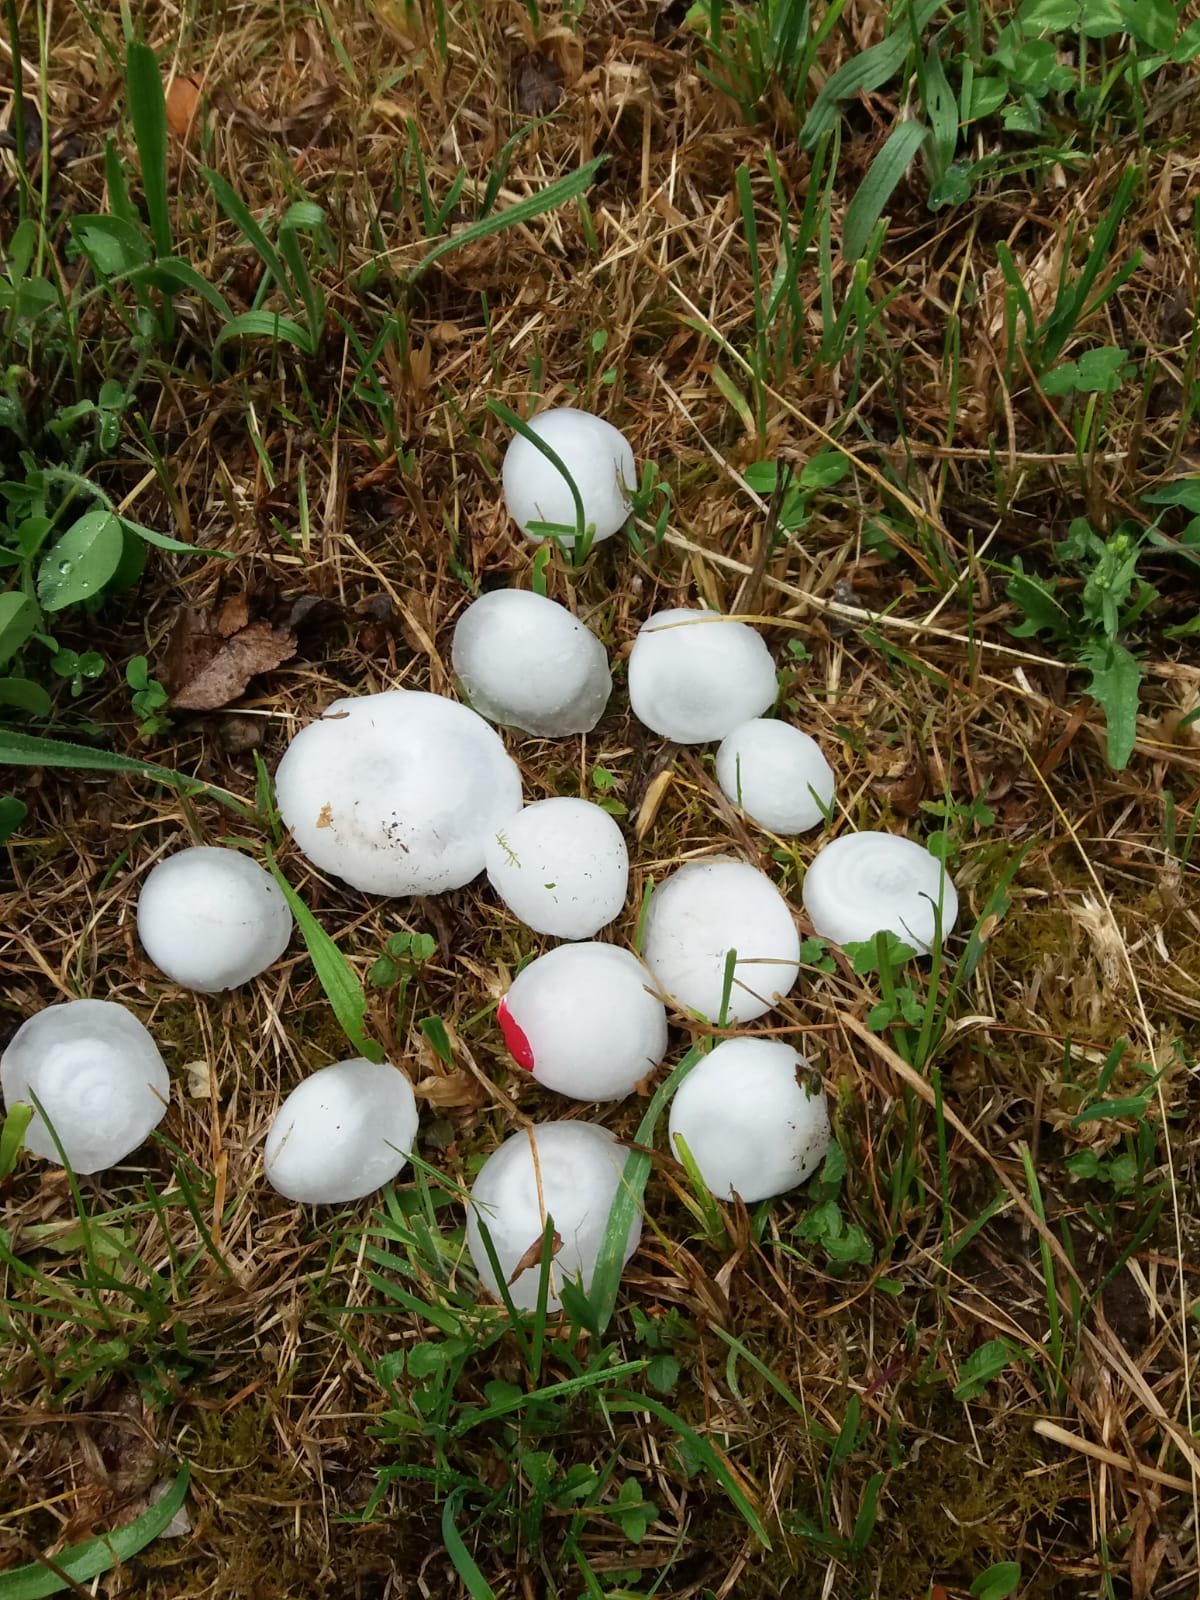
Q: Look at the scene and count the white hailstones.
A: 14